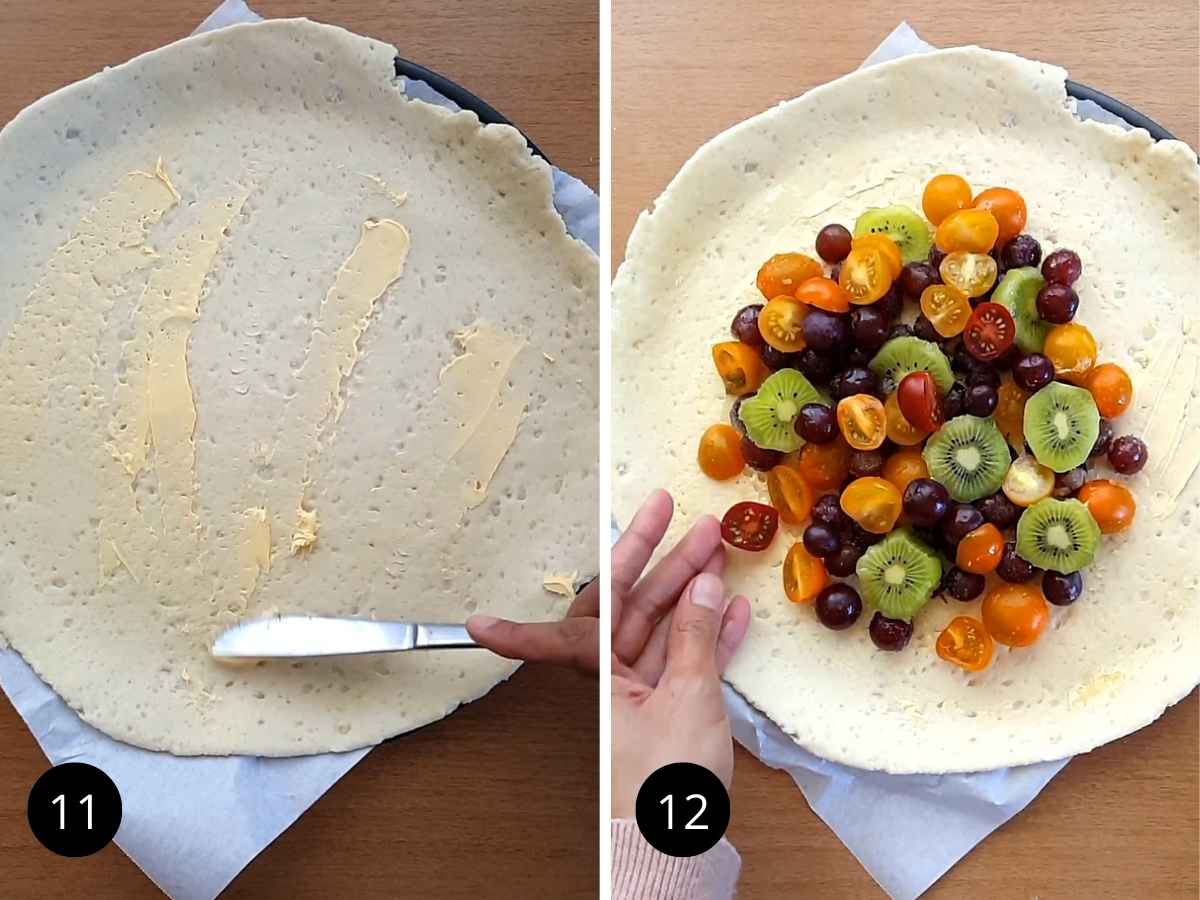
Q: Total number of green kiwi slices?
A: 8